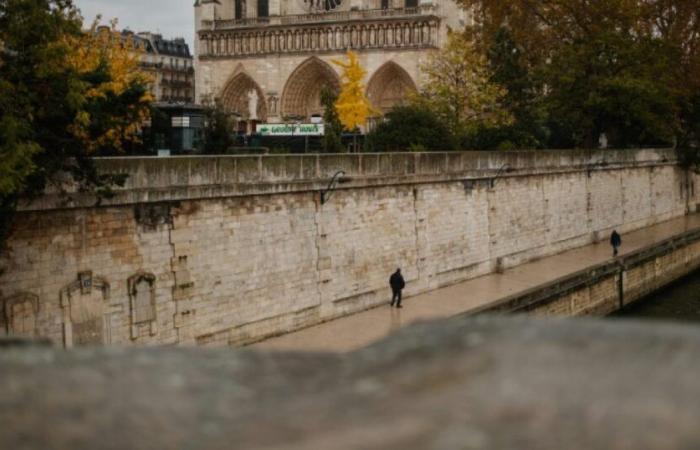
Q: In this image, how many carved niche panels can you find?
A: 3